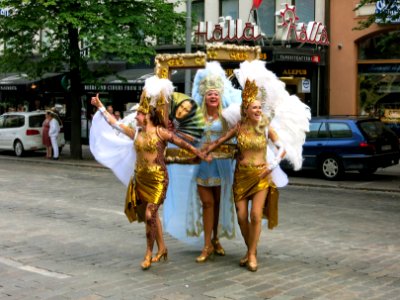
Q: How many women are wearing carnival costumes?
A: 3